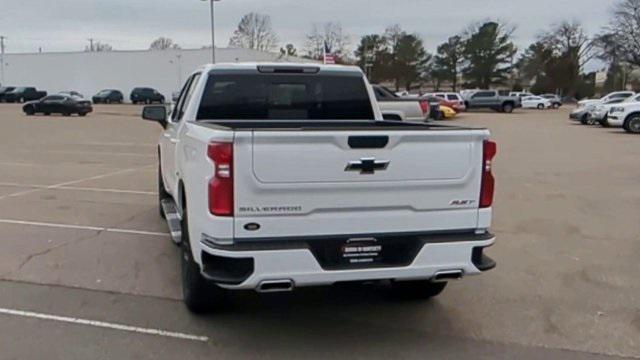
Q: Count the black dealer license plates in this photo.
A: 1